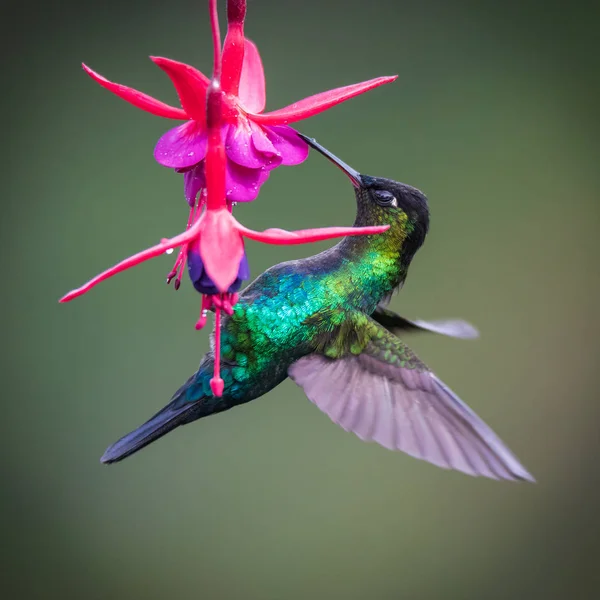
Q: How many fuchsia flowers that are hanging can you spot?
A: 2